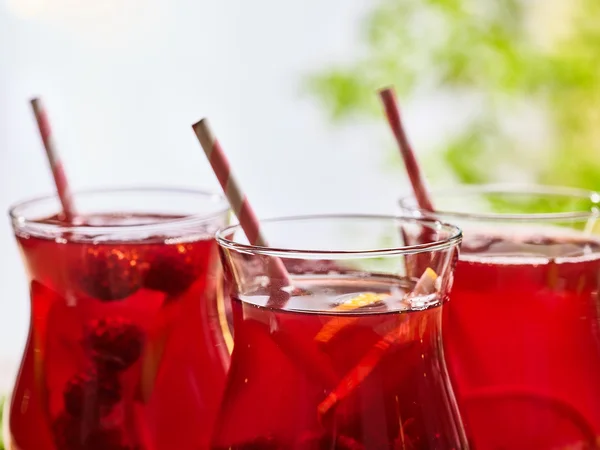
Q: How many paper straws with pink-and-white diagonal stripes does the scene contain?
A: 3